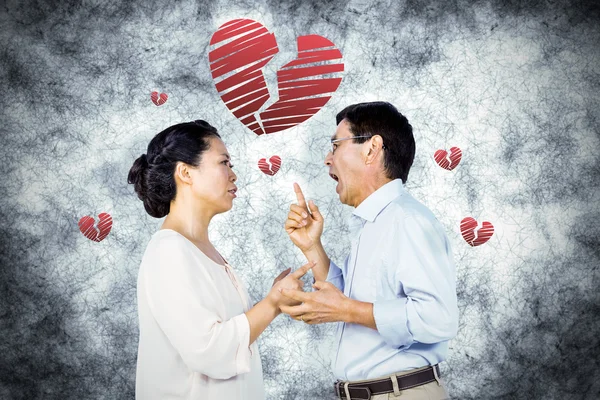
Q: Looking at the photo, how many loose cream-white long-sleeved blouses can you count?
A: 1